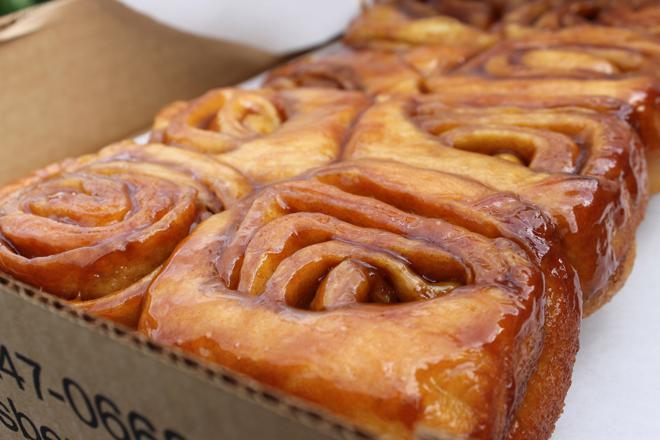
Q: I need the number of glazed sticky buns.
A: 8